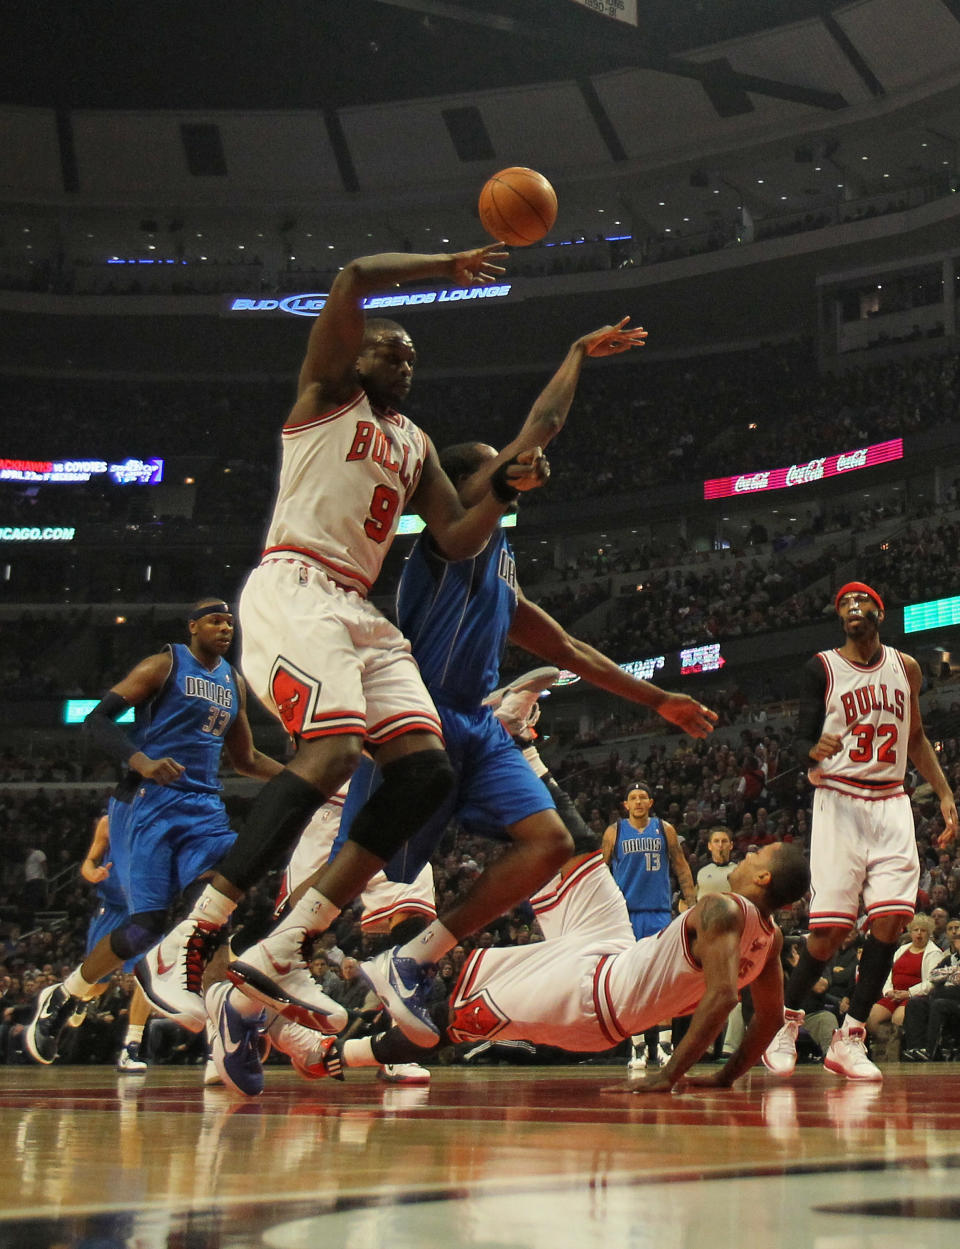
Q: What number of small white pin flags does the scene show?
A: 0